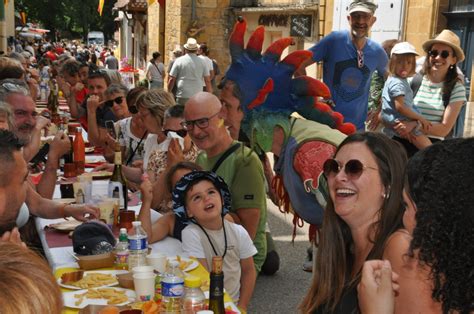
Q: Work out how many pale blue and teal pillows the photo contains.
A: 0